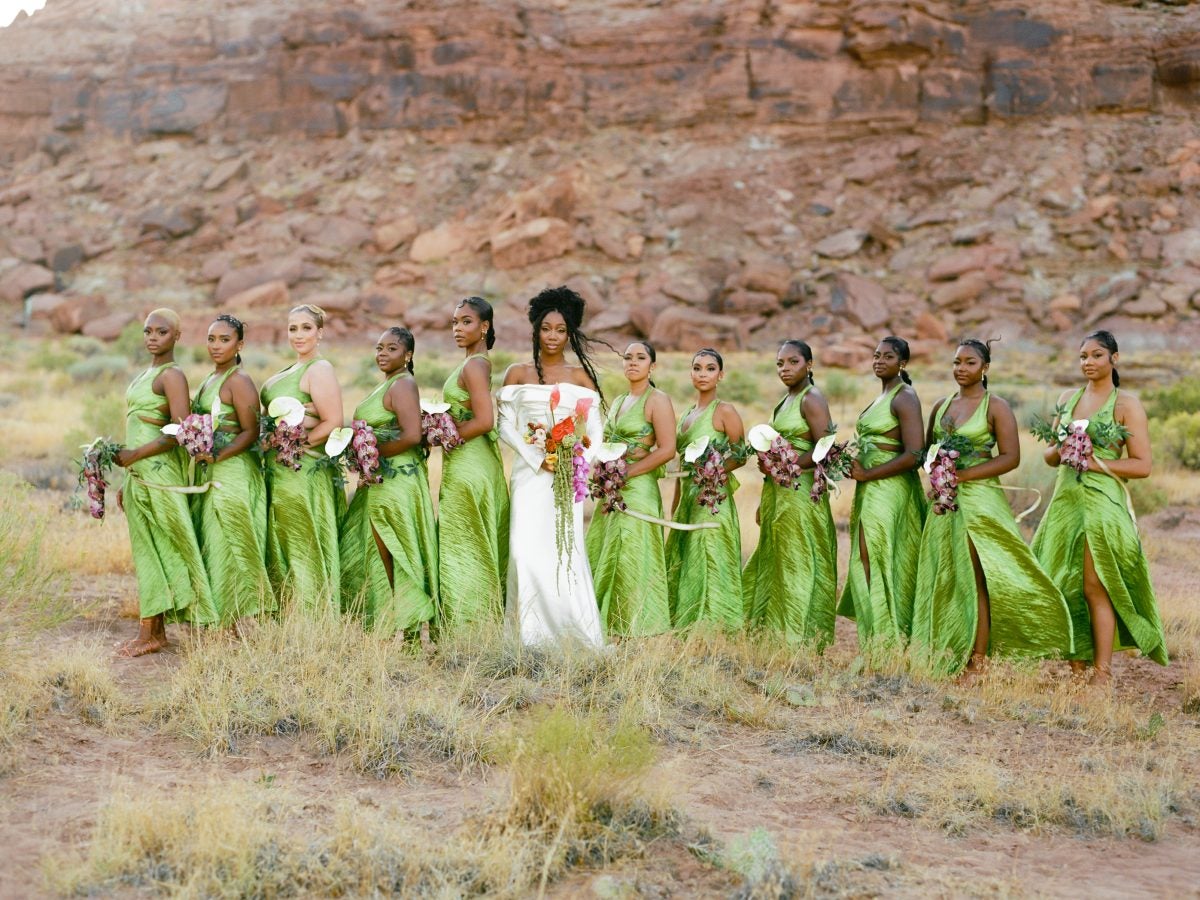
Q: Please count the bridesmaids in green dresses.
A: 11